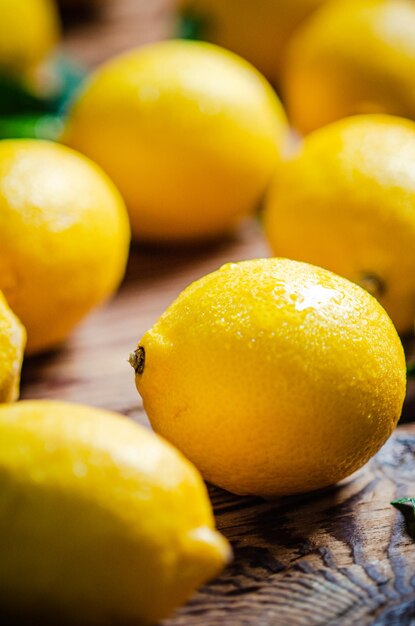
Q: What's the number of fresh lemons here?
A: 9